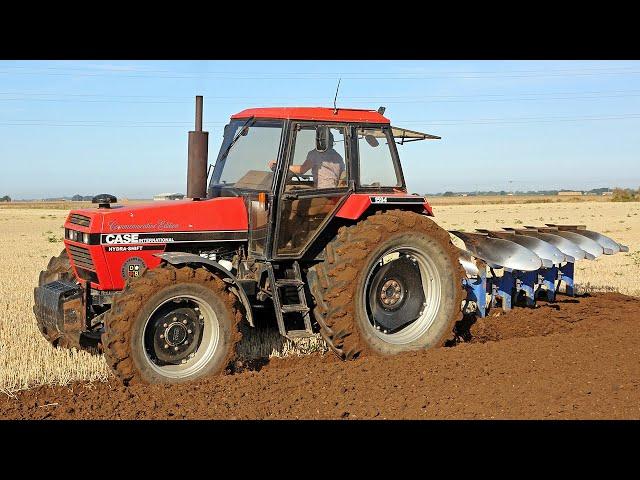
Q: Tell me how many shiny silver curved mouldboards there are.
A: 5